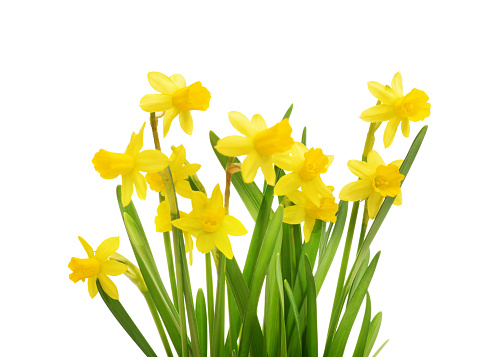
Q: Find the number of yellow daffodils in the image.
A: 11